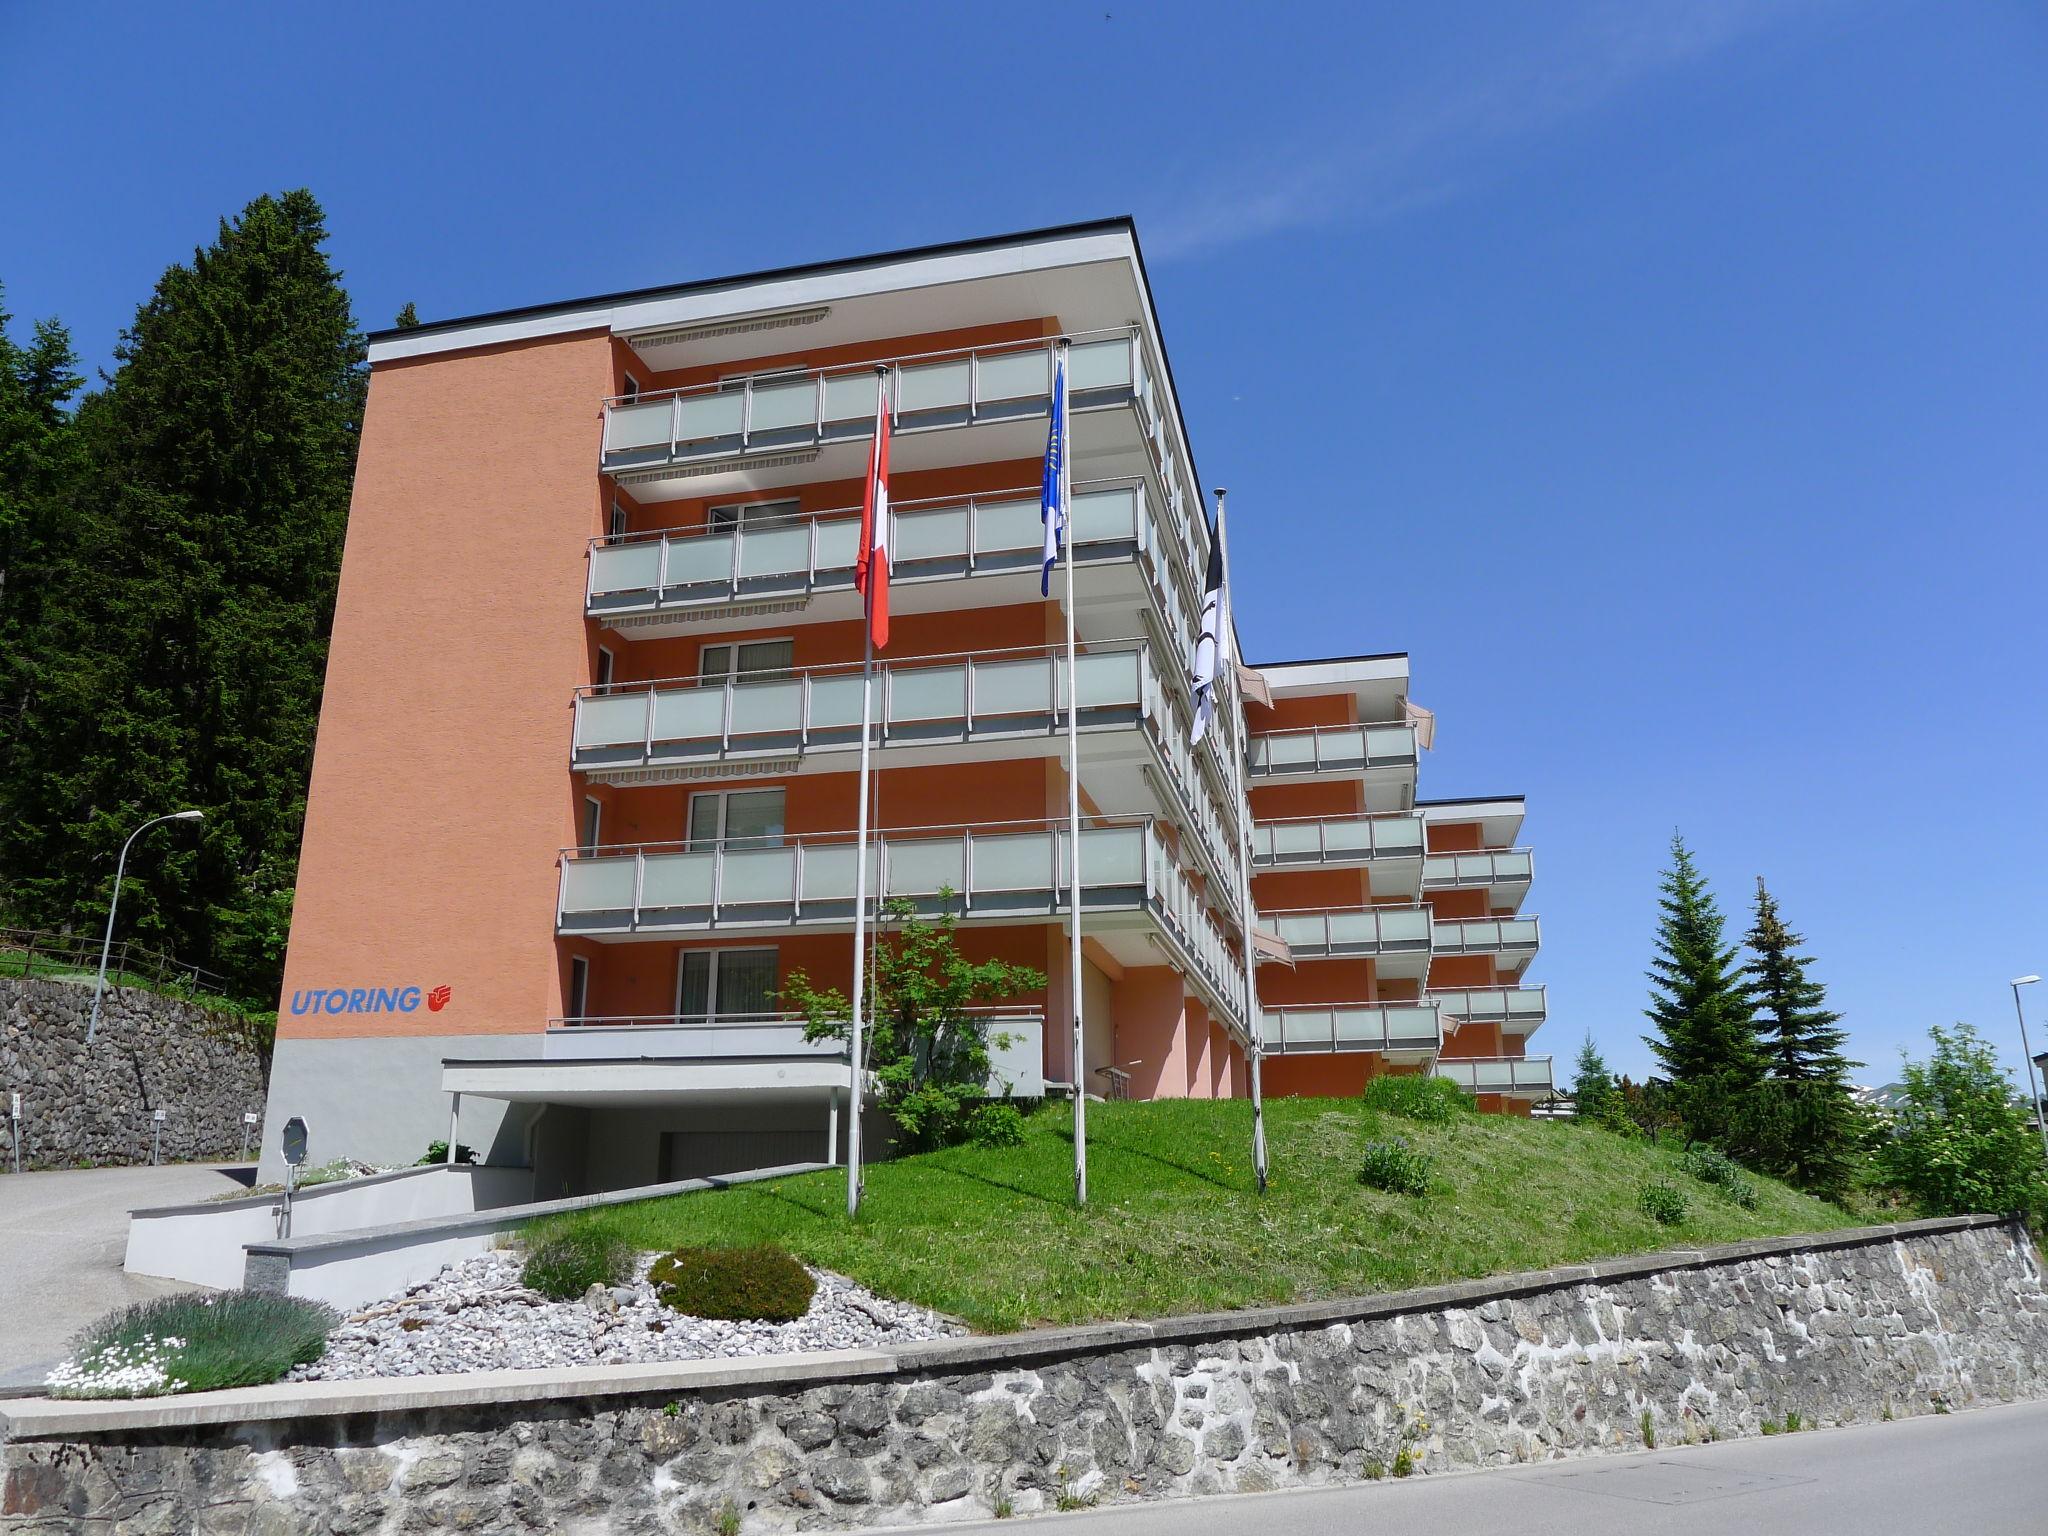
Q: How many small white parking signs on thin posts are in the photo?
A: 3